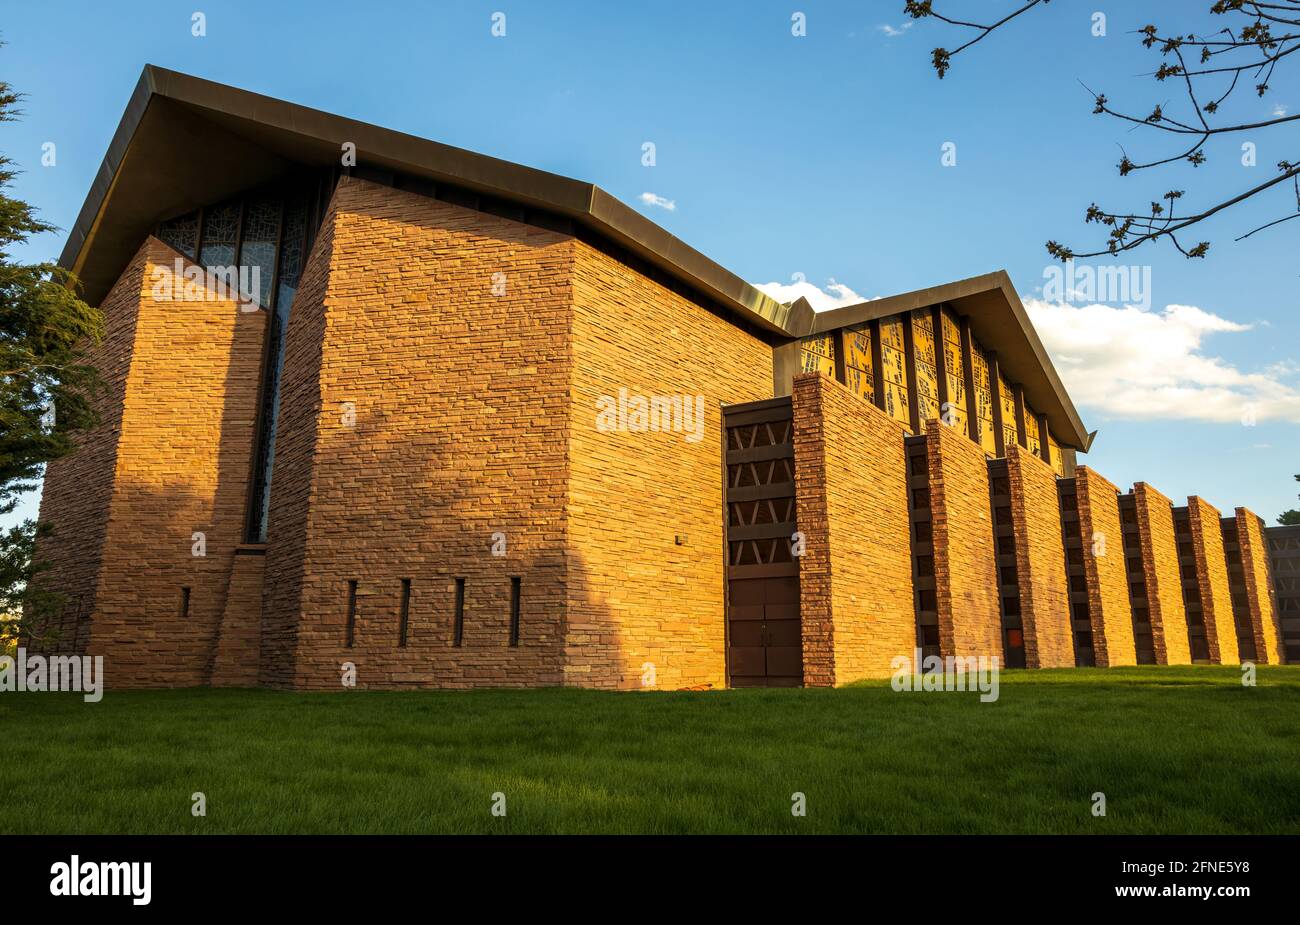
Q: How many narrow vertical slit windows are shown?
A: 5